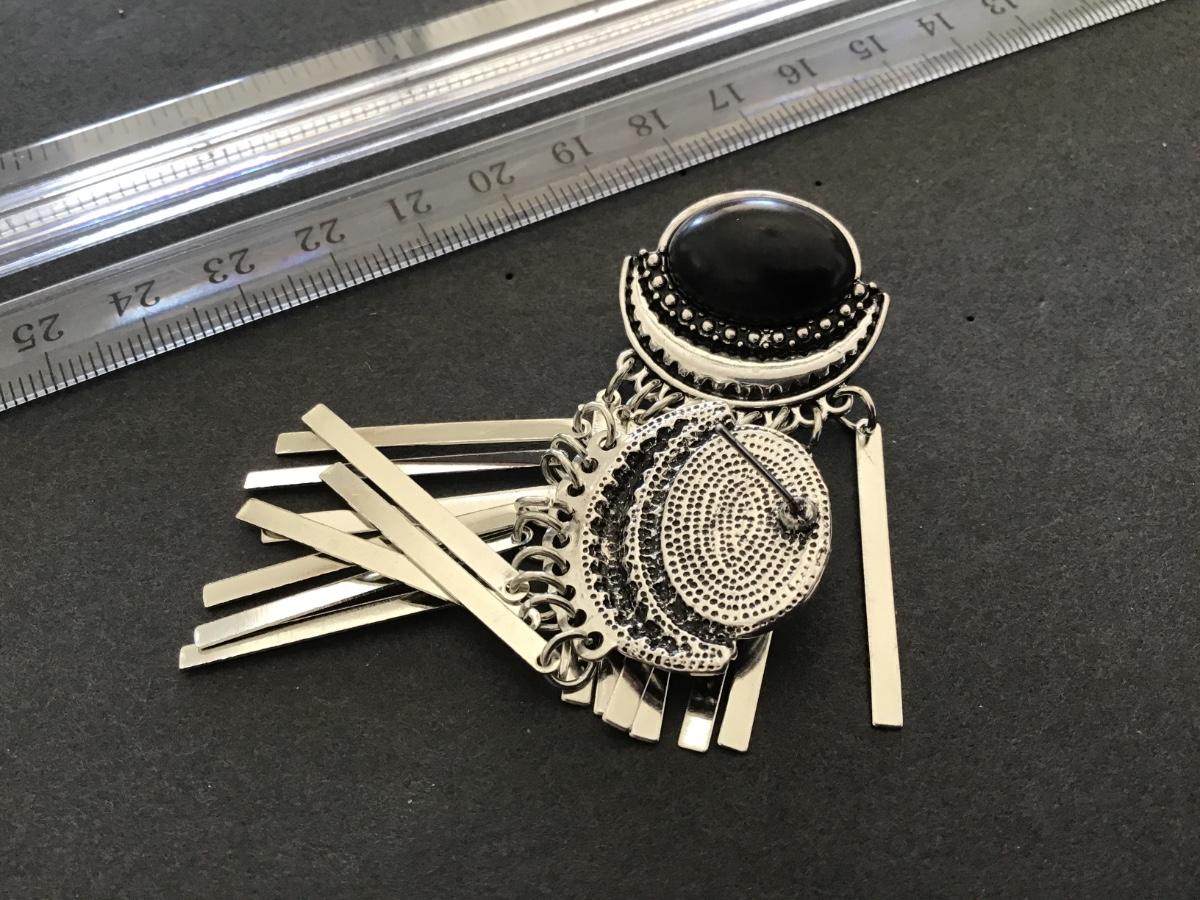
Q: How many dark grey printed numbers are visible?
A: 13